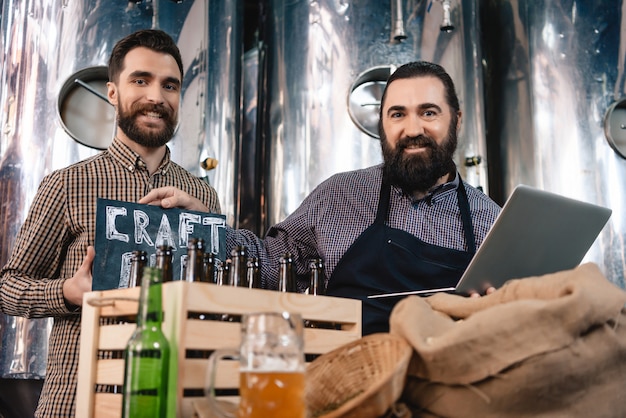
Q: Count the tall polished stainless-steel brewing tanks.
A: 3